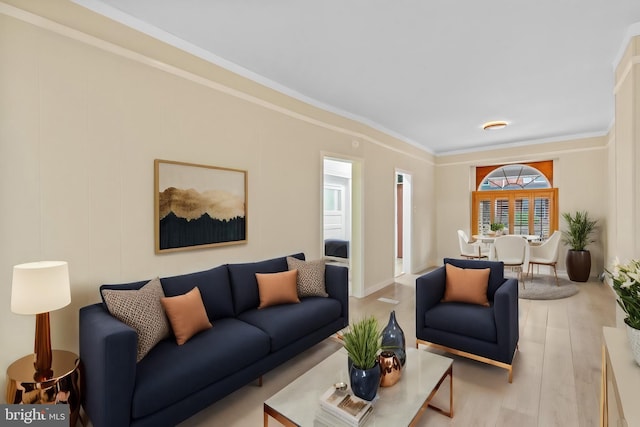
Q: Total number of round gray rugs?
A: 1